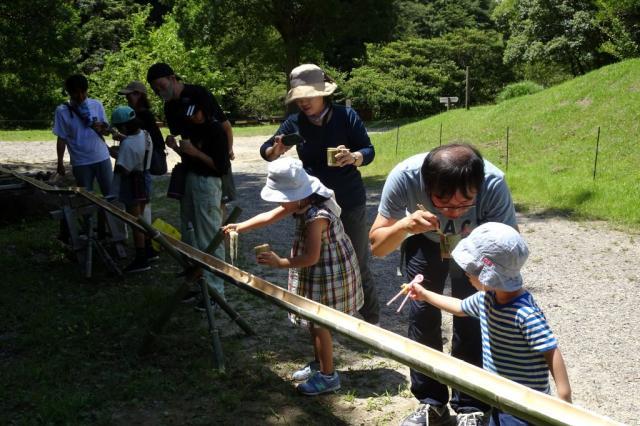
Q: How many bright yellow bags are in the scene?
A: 1